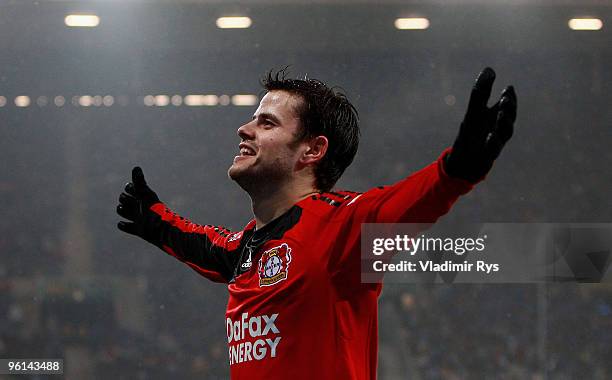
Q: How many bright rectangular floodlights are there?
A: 4